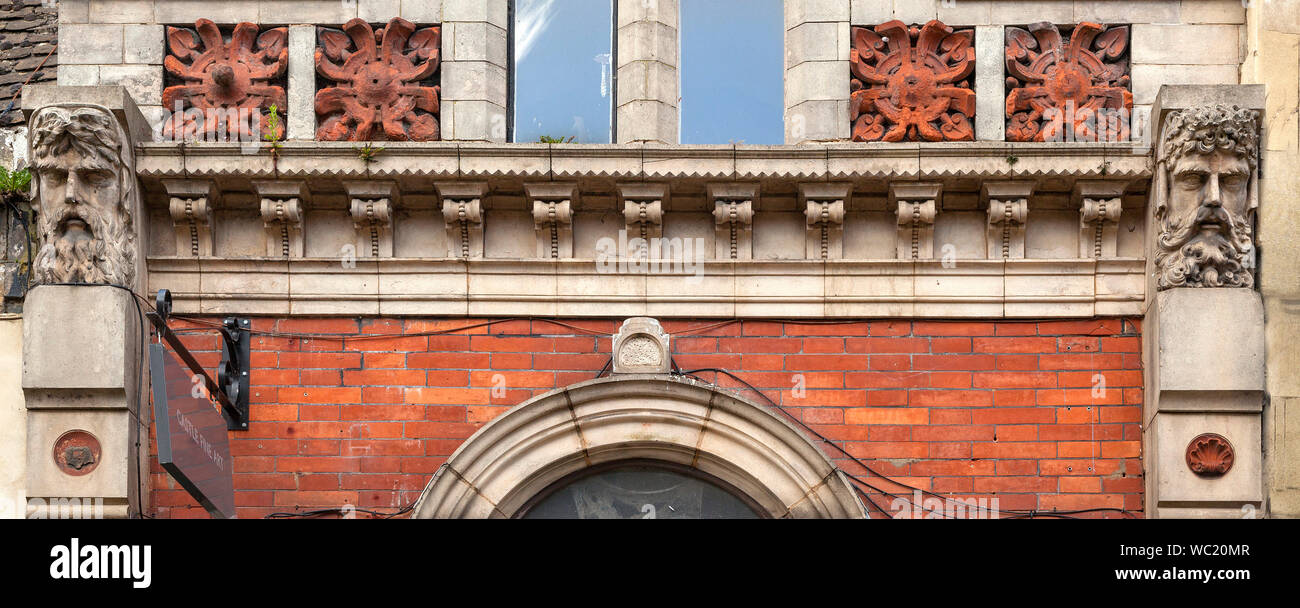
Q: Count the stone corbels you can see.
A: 11